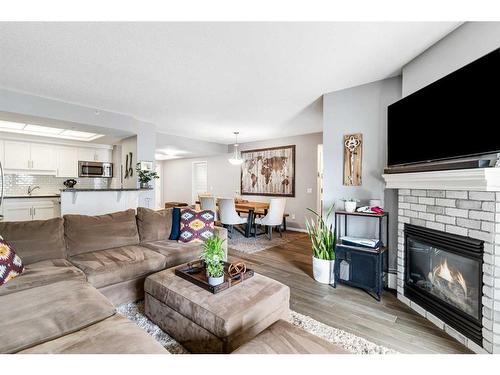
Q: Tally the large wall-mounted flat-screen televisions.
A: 1